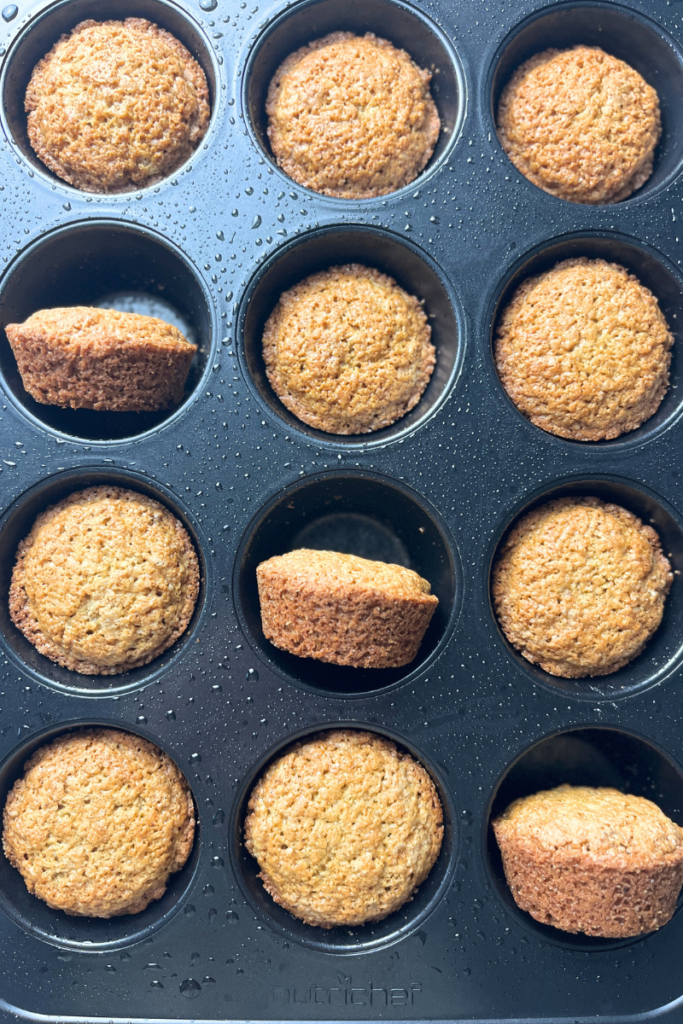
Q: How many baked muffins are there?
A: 12